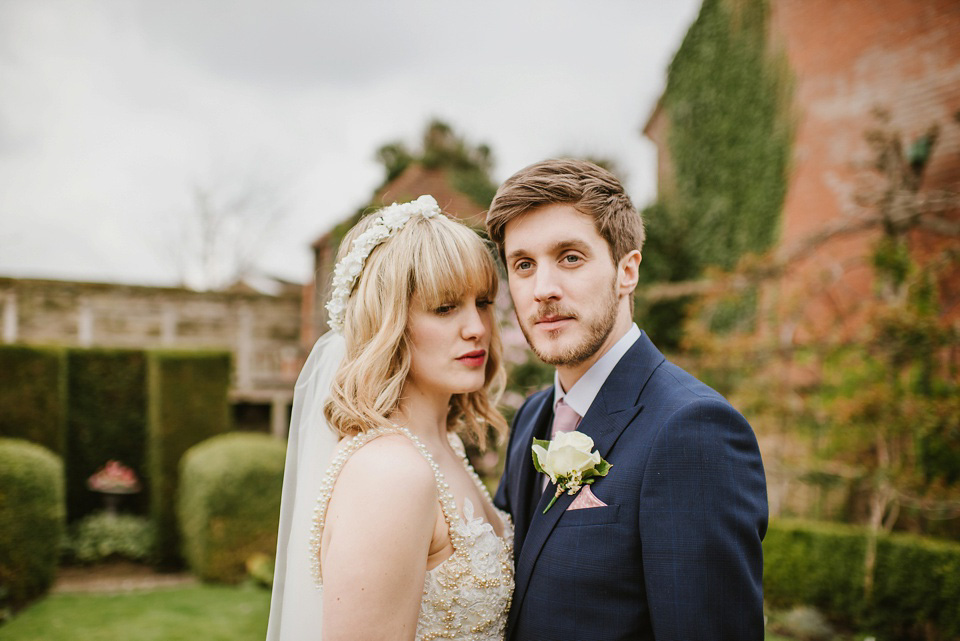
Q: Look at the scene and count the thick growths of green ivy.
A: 1